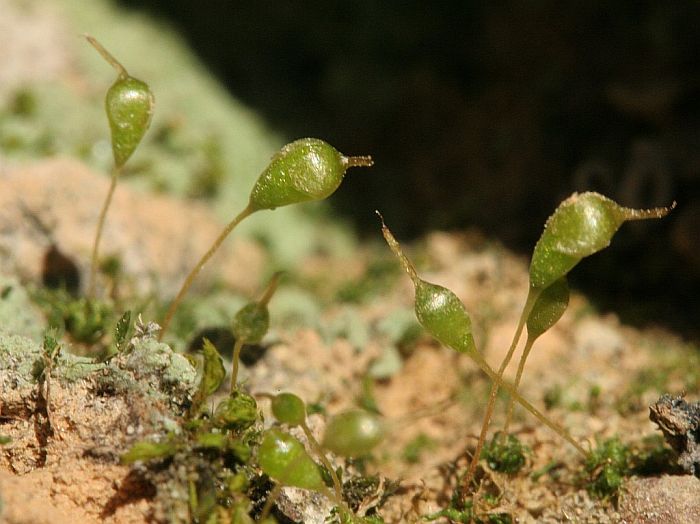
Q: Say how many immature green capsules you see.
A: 9